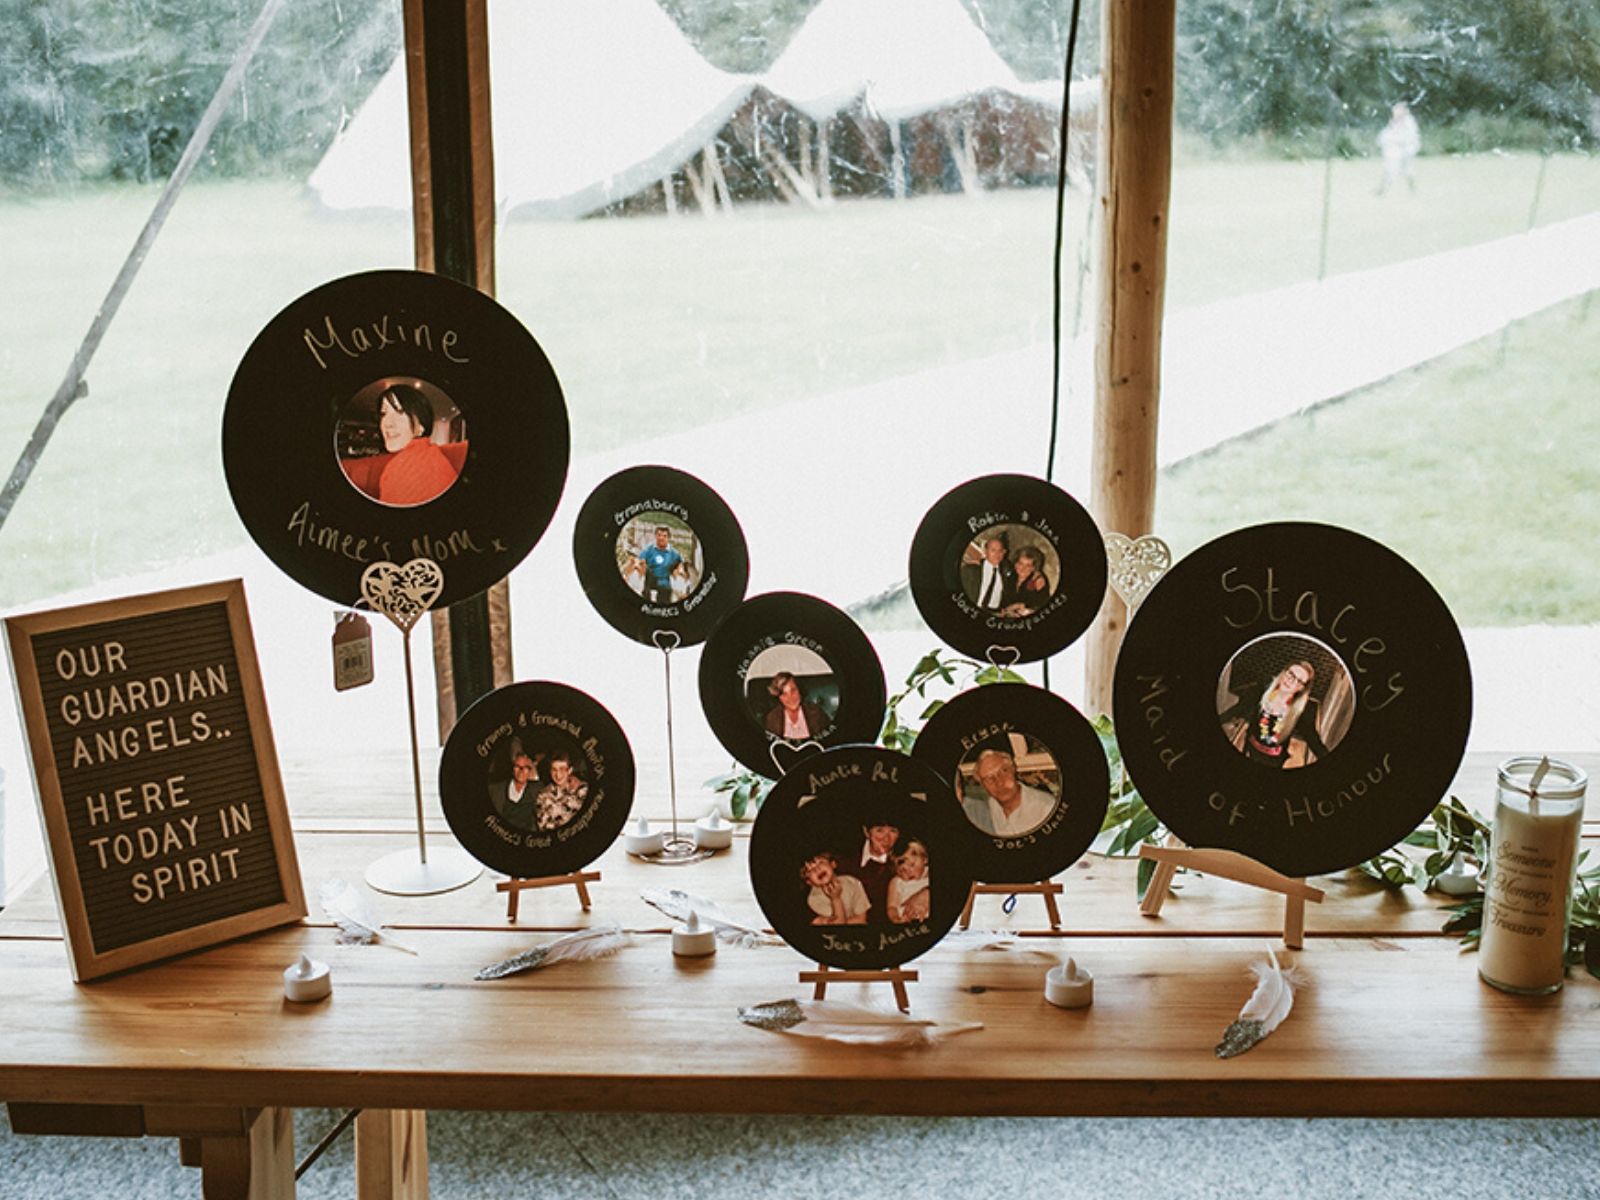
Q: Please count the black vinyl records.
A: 8